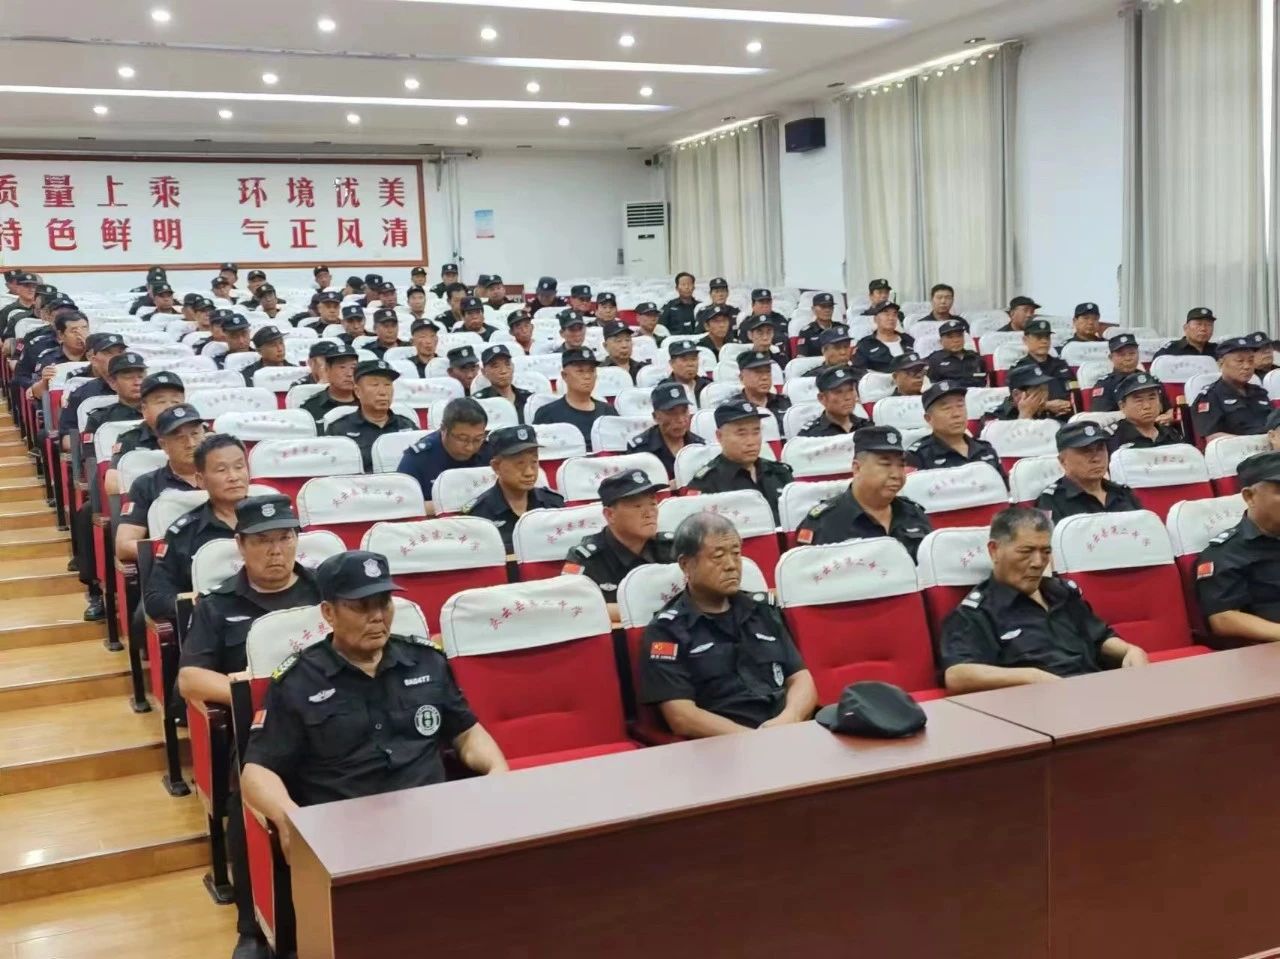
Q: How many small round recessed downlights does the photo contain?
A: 15